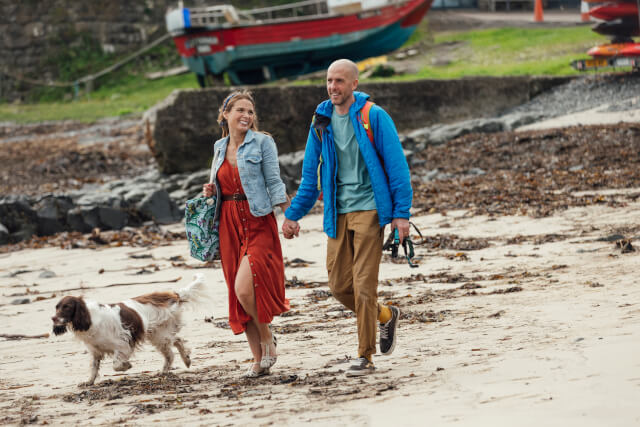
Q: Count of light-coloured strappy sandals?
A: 2